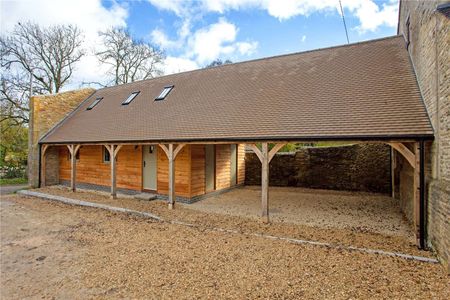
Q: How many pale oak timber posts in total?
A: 6